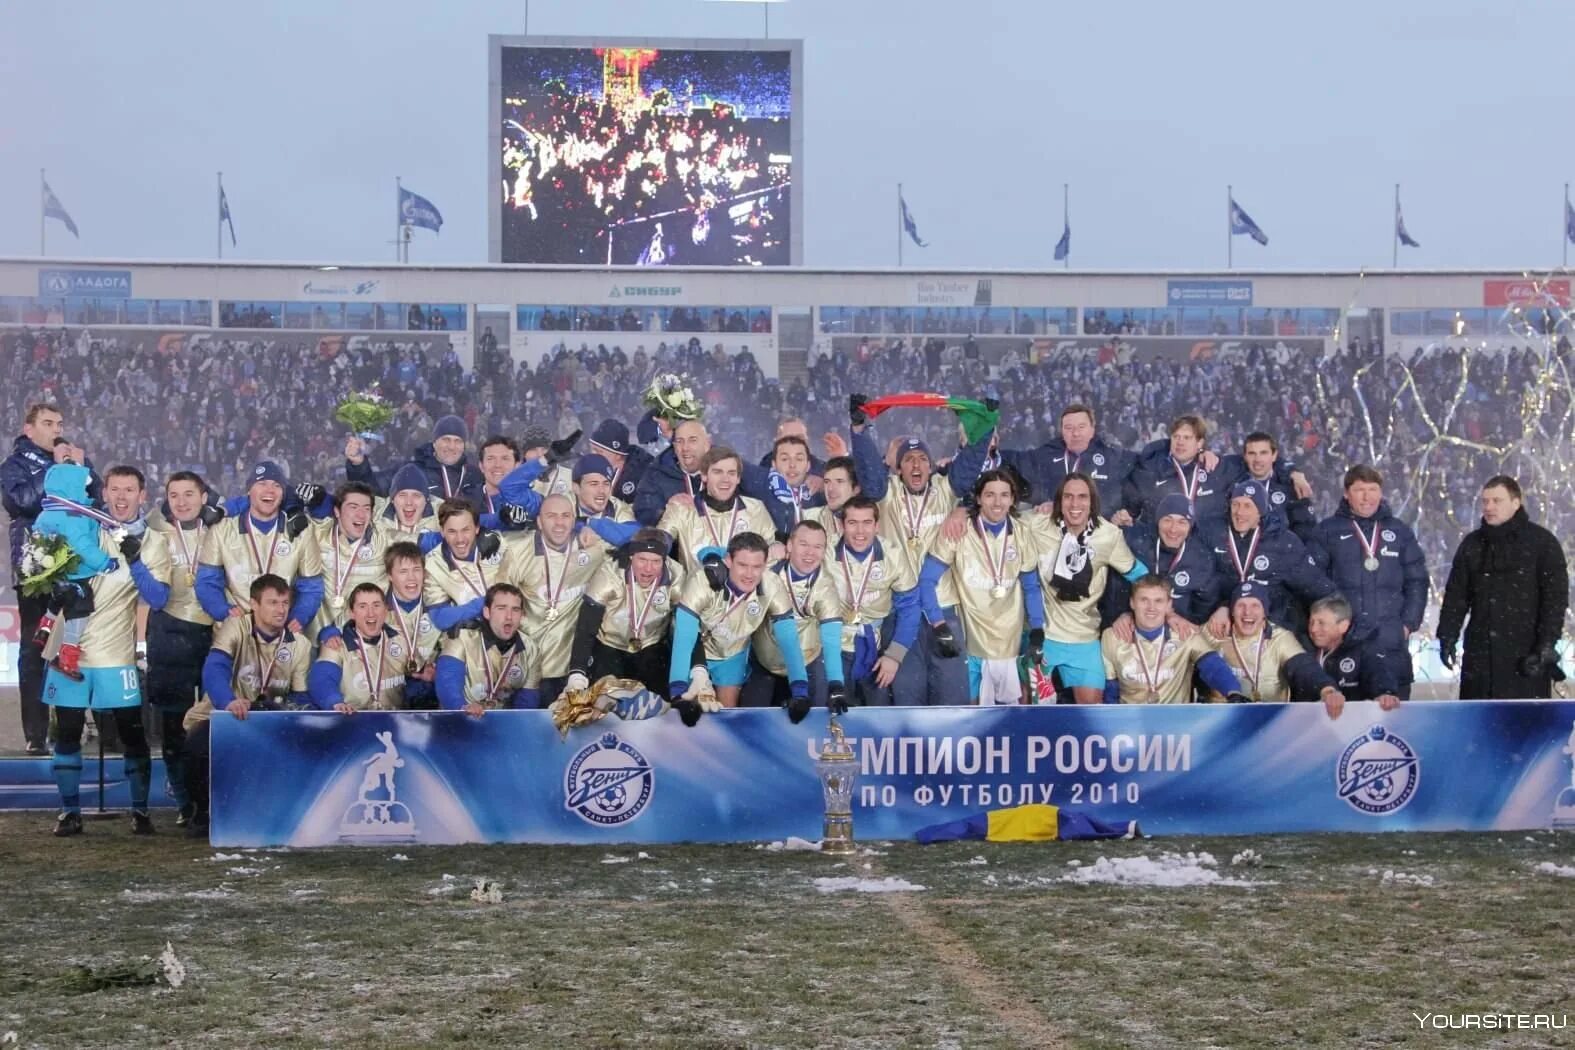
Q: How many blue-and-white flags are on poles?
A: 8